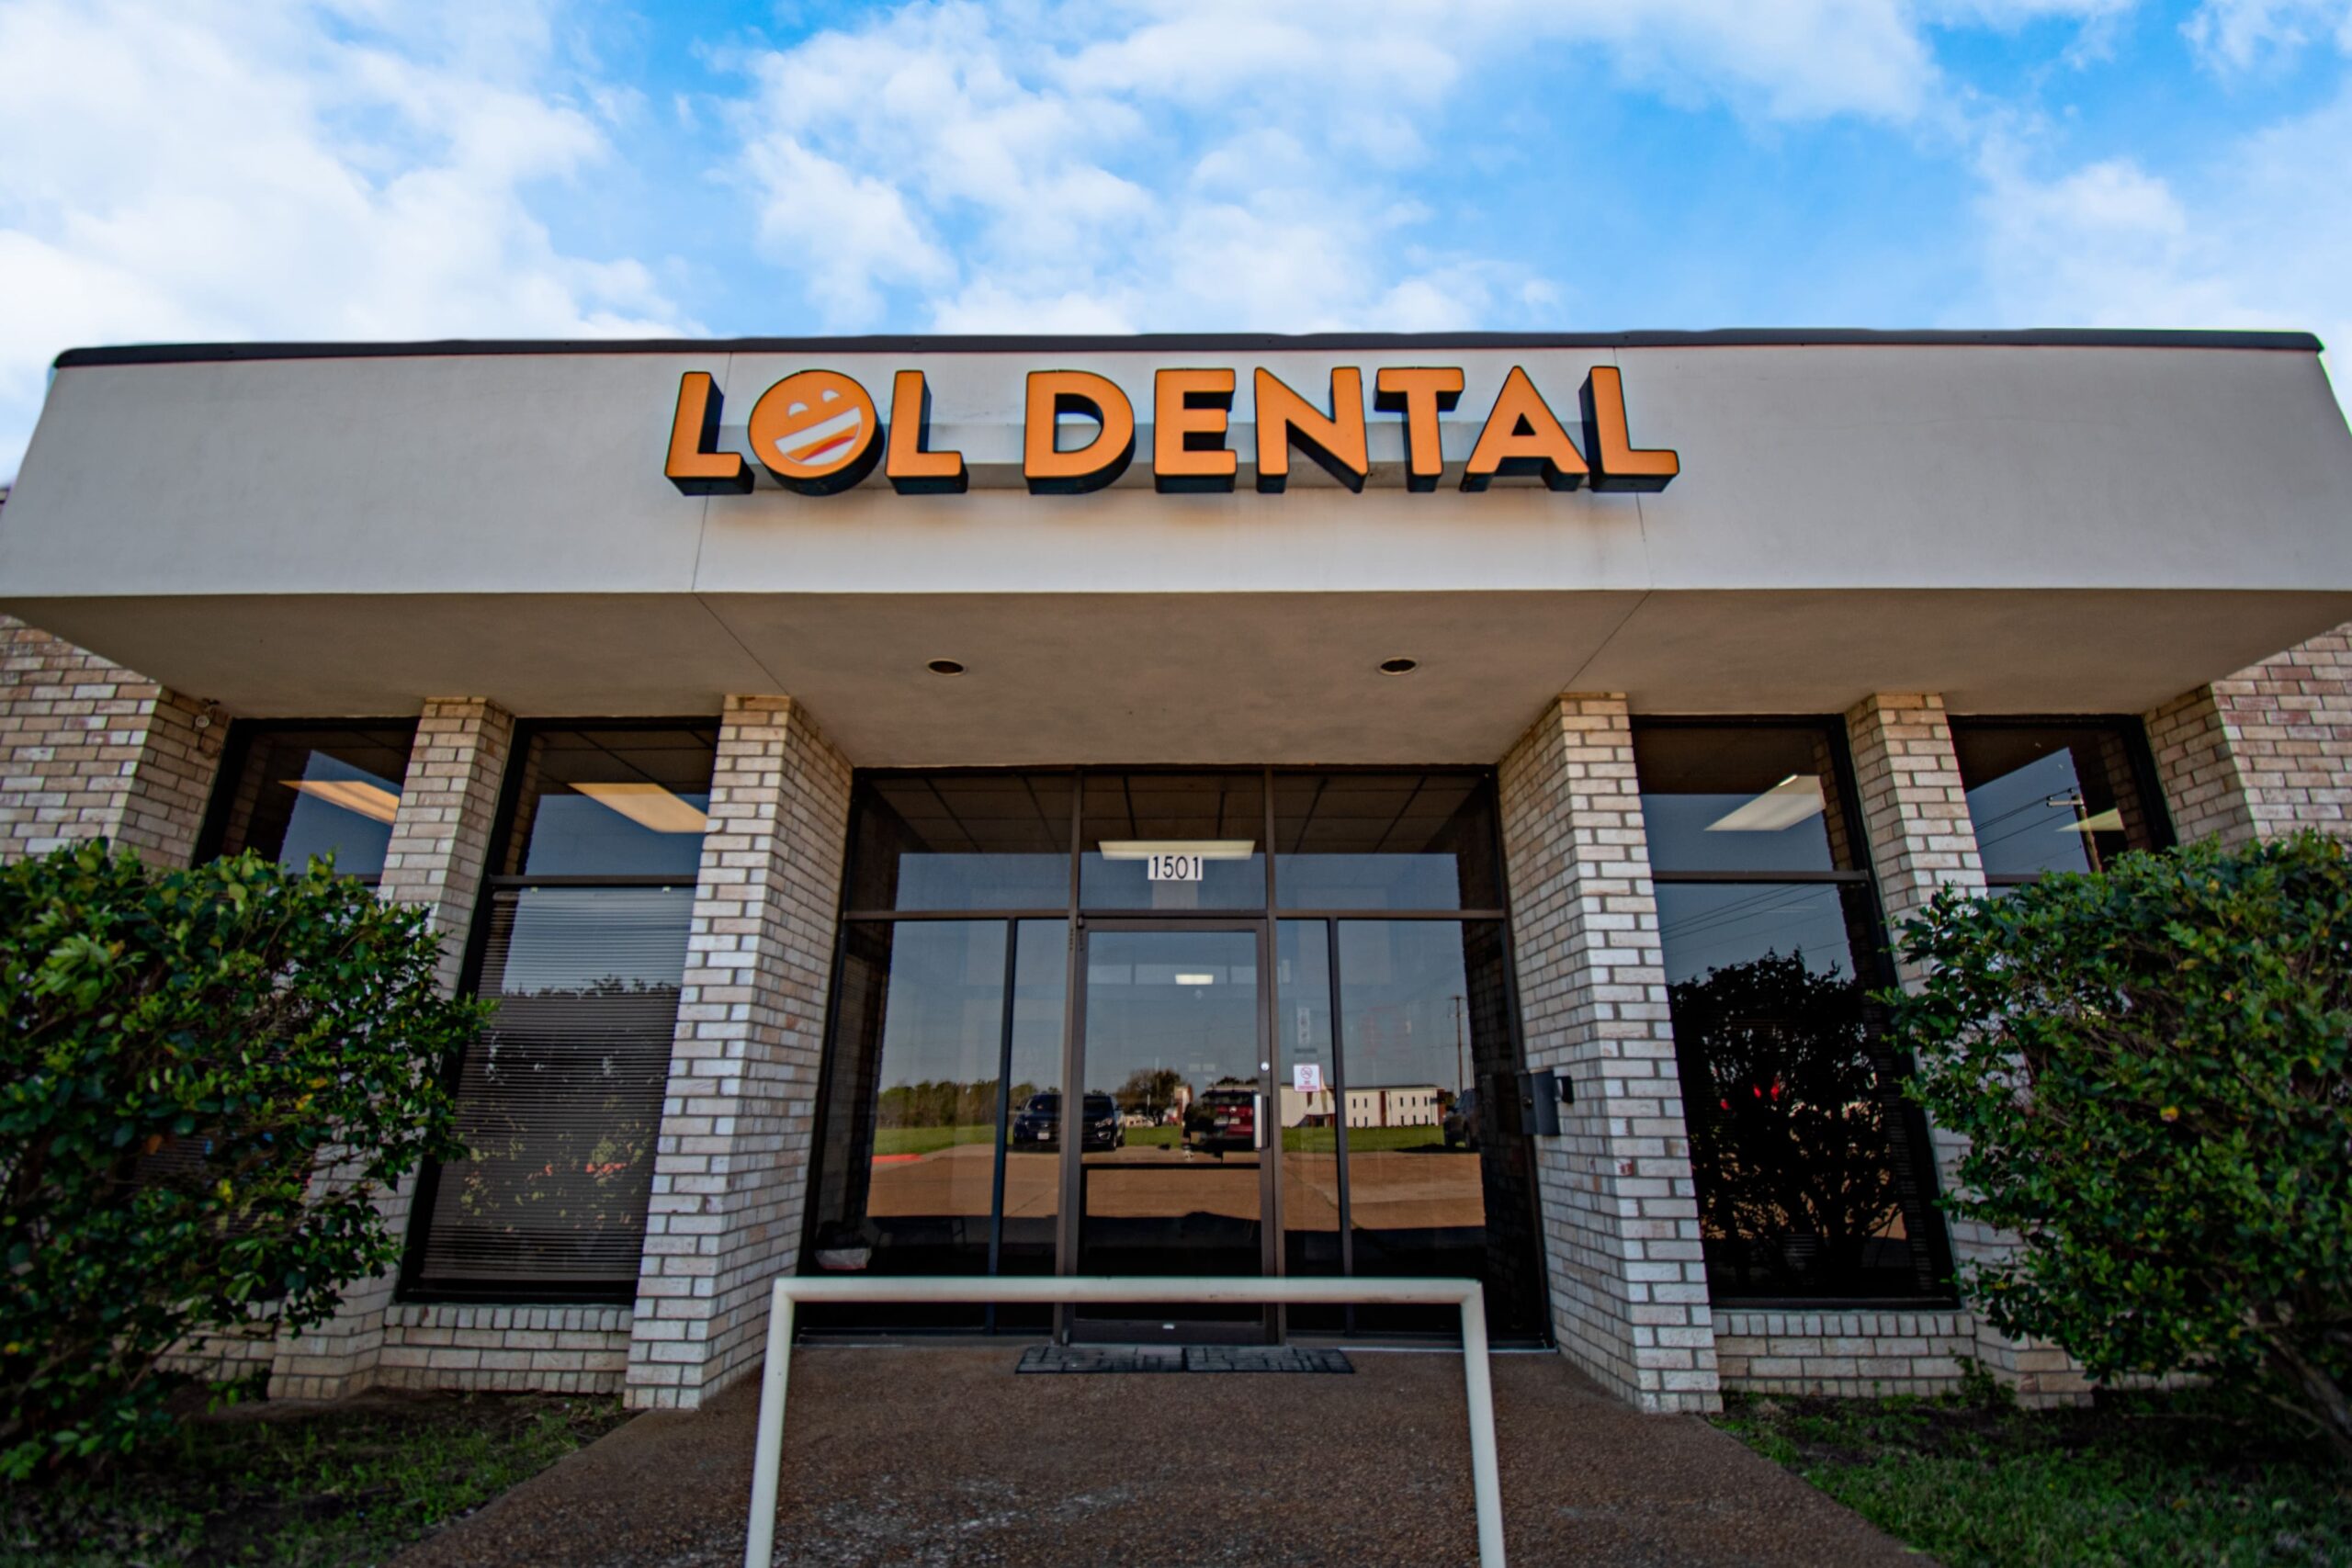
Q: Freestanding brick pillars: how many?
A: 4